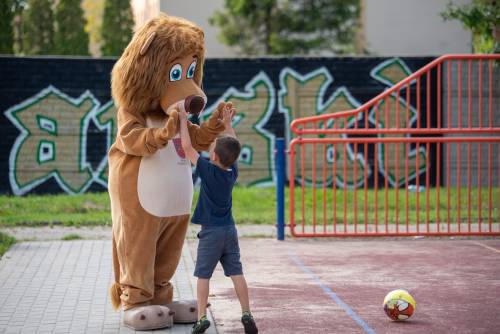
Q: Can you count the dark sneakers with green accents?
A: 2